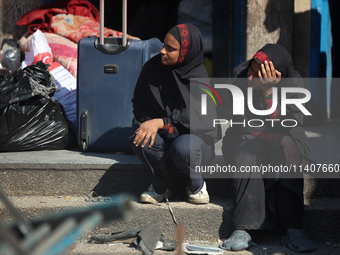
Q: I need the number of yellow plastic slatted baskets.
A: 0